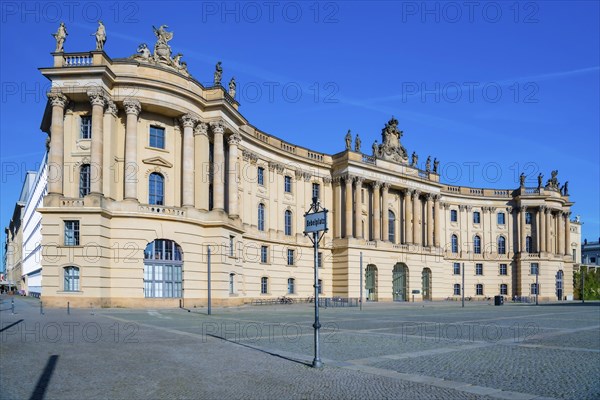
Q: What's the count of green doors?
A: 3